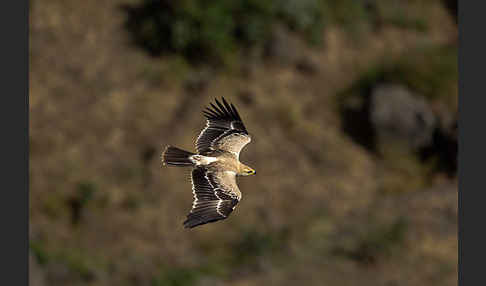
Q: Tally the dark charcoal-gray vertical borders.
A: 2